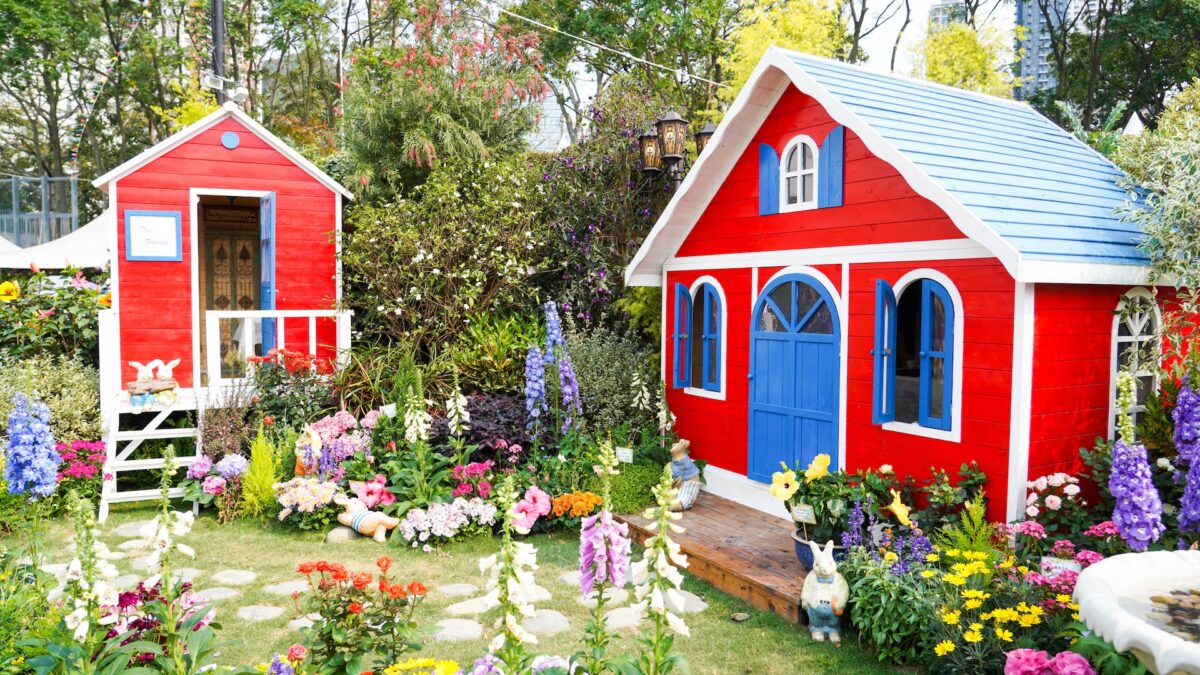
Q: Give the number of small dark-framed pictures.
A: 0